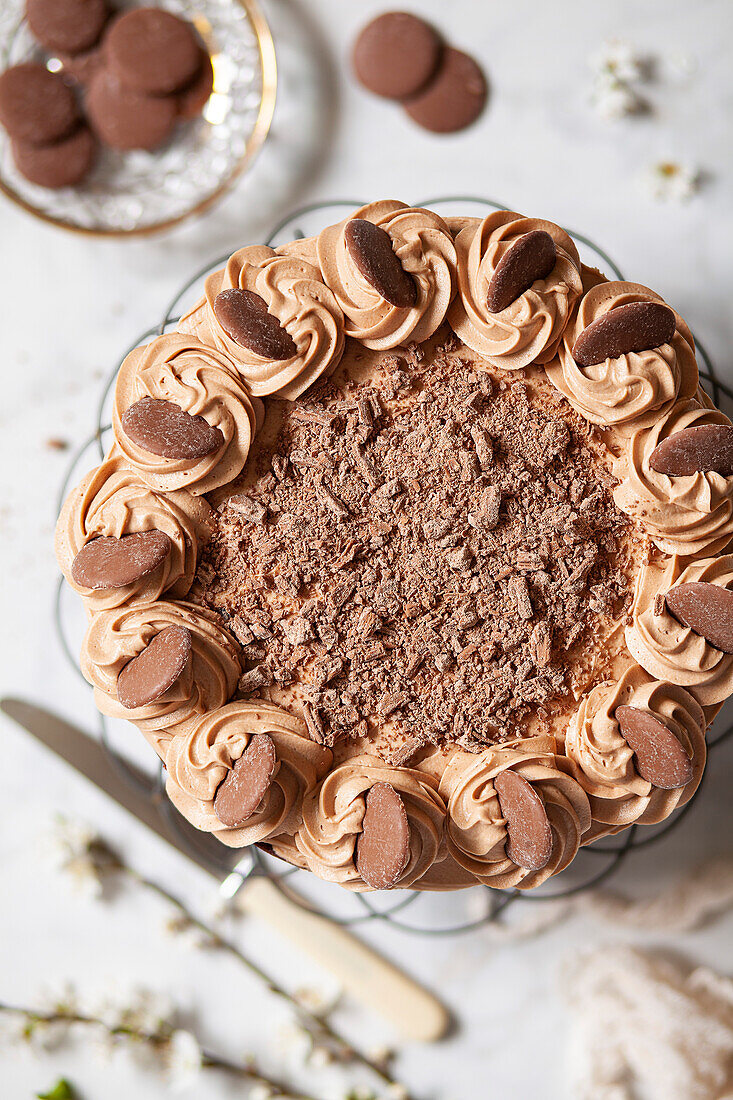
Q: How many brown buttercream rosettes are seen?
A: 13